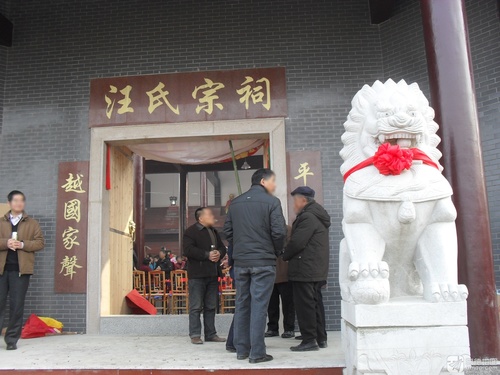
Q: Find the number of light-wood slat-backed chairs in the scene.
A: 4